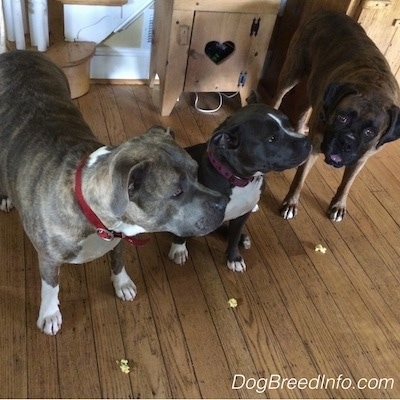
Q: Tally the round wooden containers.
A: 1